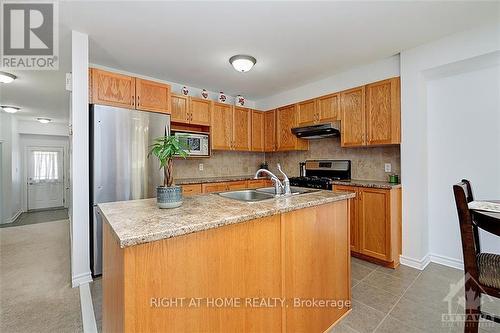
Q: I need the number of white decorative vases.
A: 4